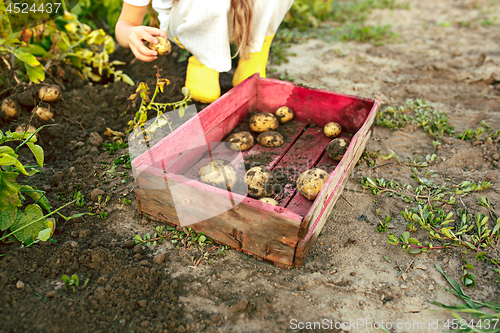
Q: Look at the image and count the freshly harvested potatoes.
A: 15